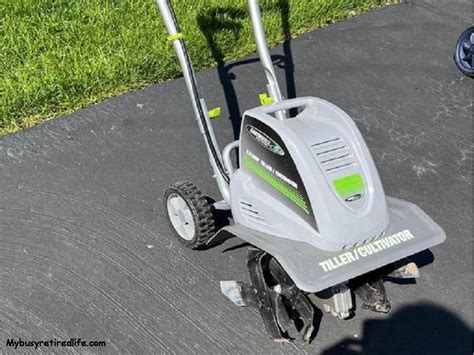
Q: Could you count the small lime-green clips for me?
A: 3